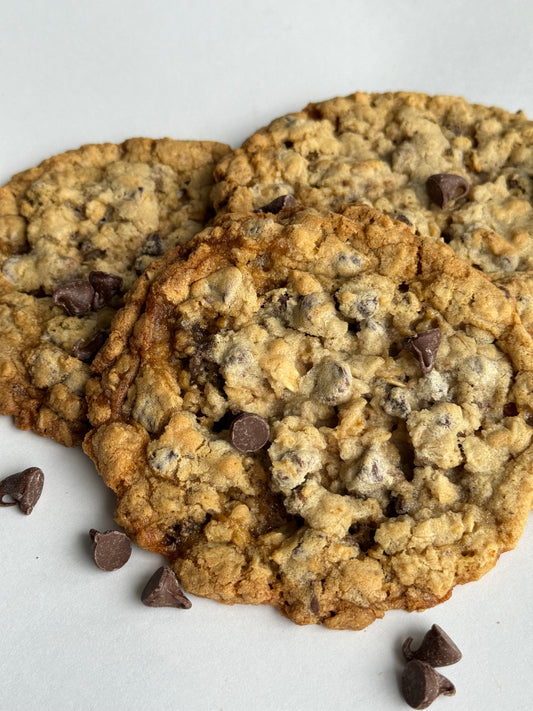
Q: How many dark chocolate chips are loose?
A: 5